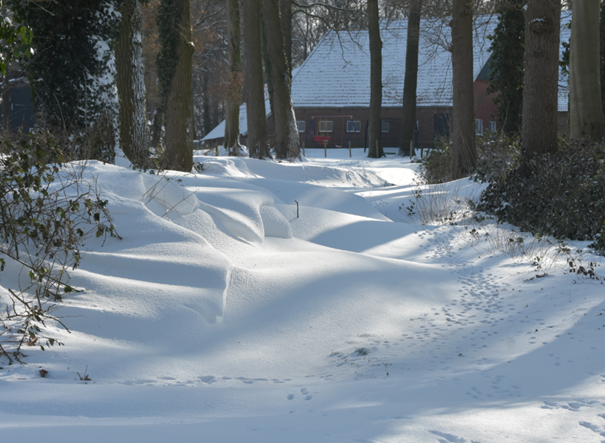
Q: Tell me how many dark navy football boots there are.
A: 0